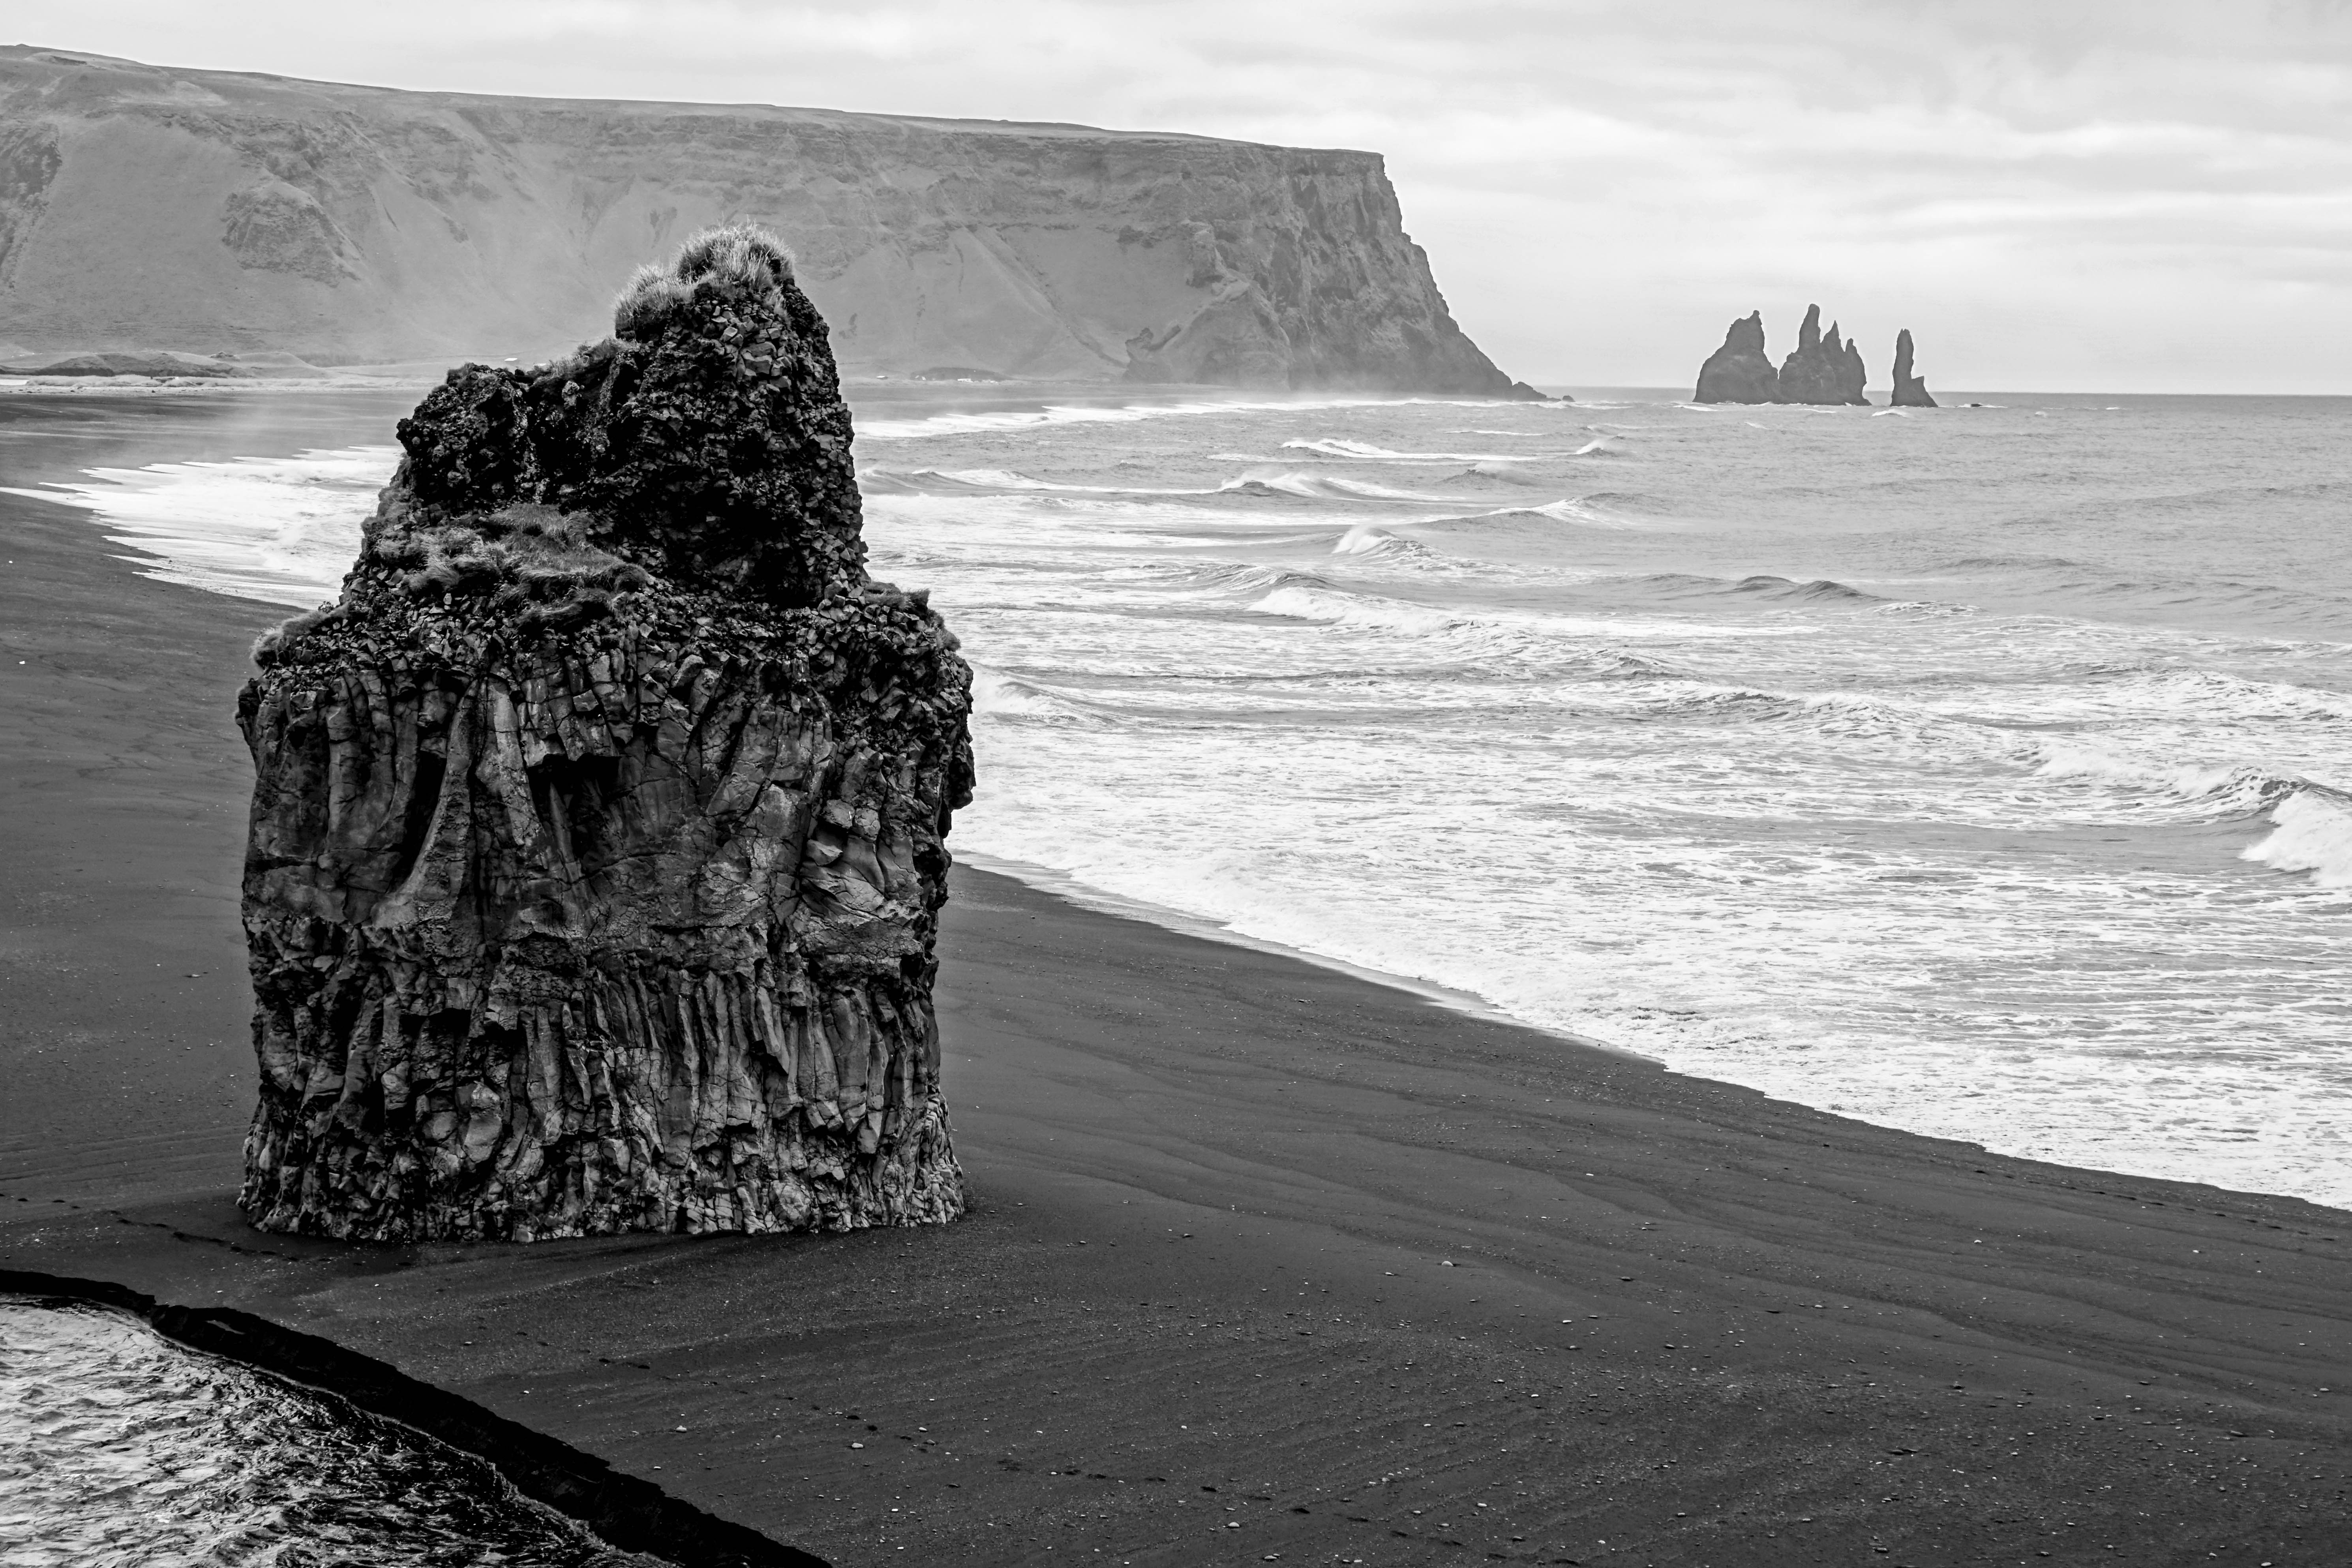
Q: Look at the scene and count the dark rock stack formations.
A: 4